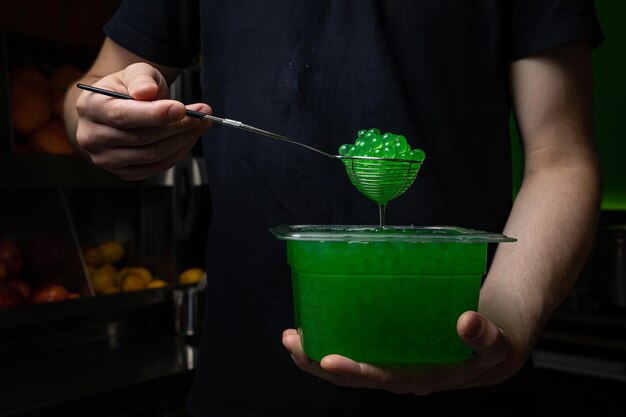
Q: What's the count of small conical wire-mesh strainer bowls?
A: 1